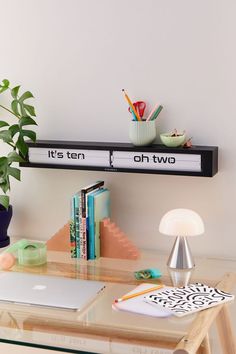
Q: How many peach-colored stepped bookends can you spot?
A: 2